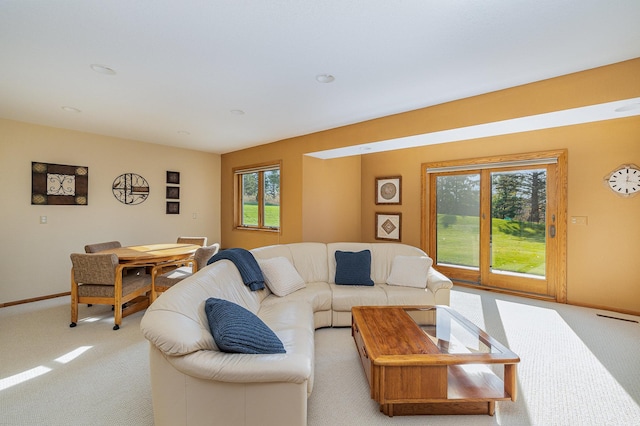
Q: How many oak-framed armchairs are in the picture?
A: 4